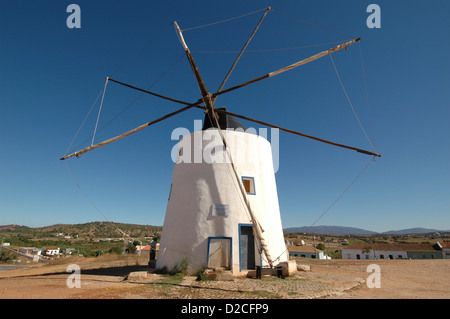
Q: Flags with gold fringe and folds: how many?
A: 0